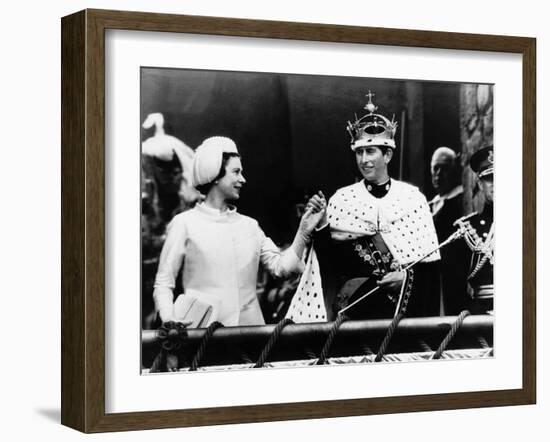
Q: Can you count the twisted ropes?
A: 5